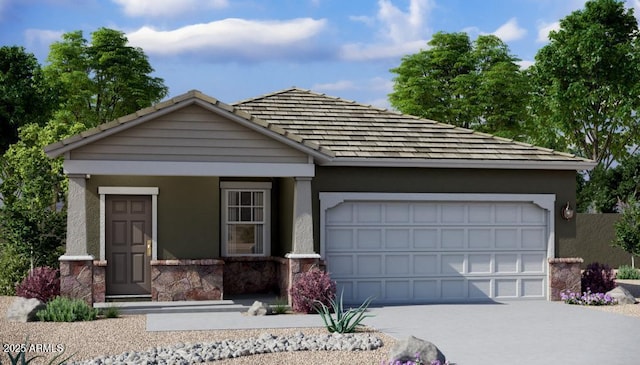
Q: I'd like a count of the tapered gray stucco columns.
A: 2